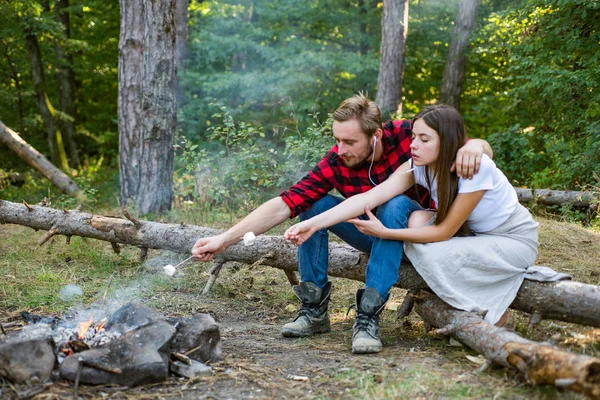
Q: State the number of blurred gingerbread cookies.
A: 0